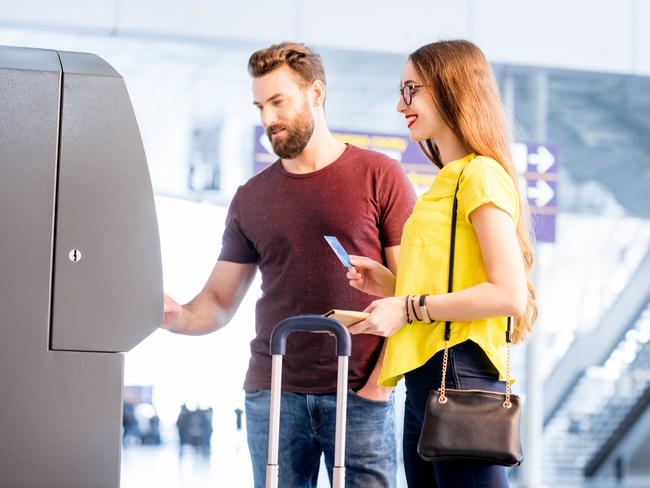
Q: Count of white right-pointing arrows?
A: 2